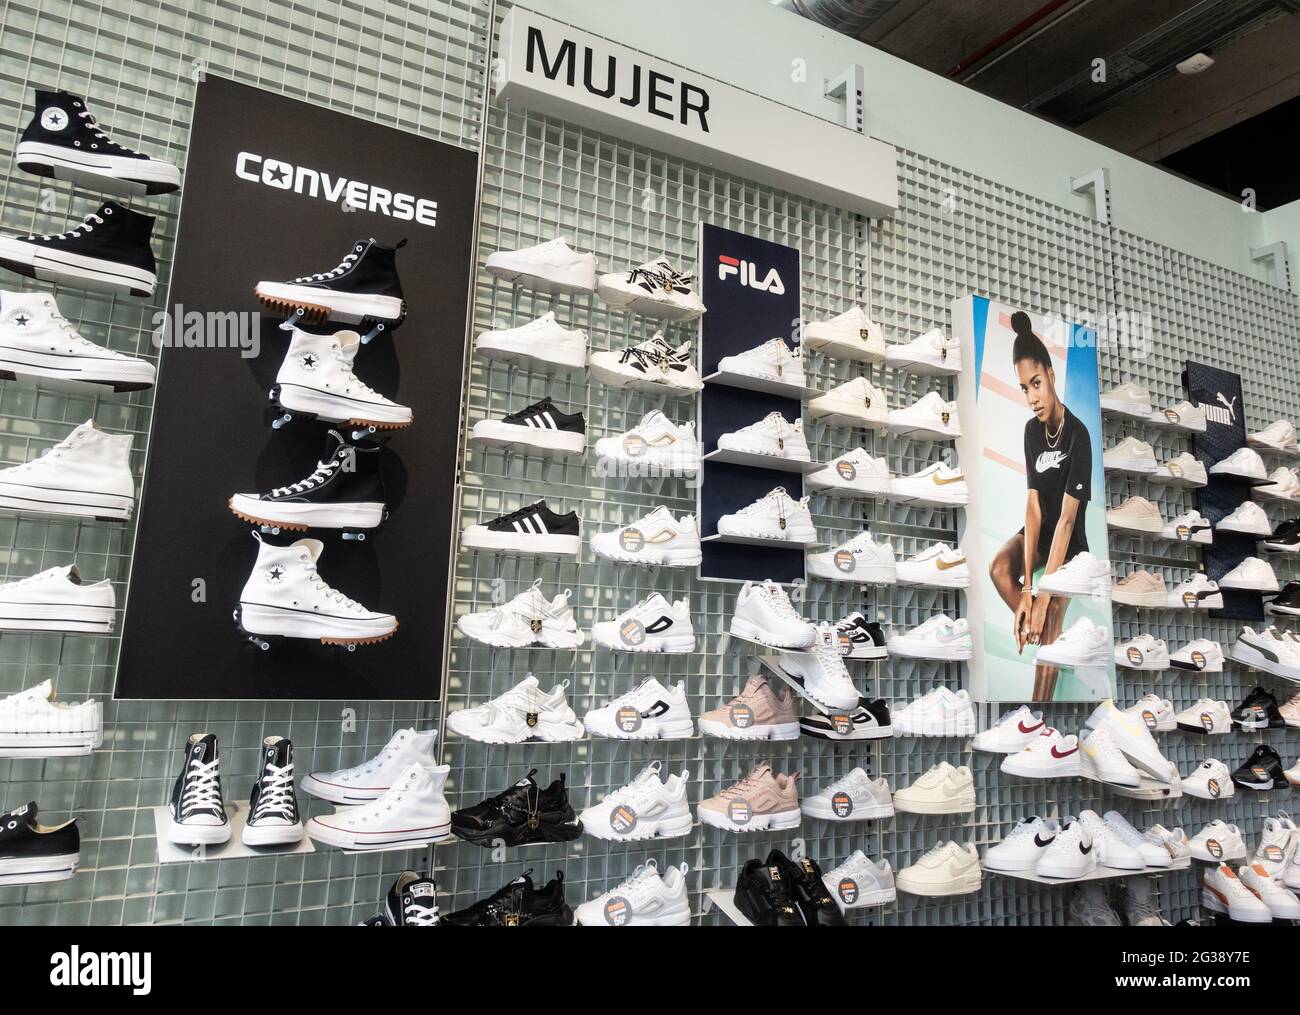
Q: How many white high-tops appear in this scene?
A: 6